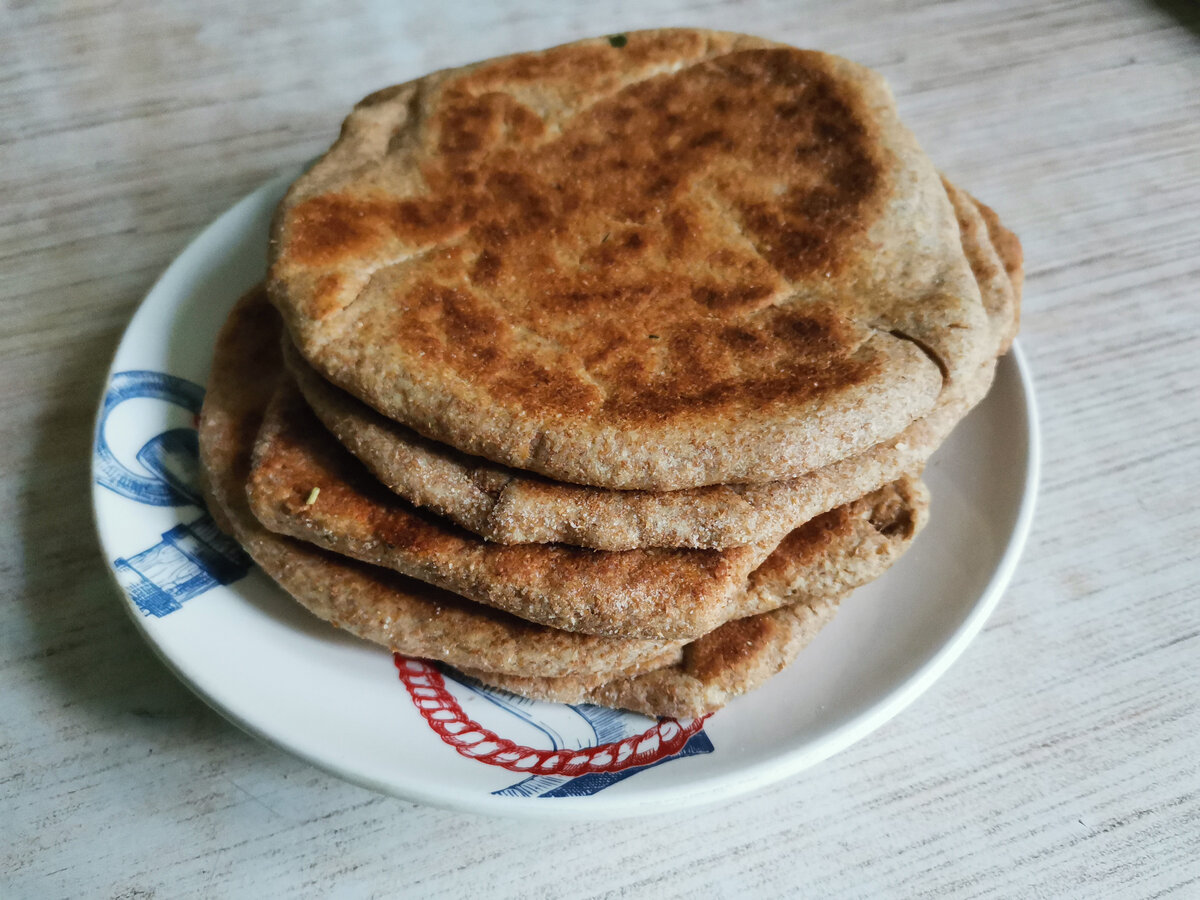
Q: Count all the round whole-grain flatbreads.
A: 5